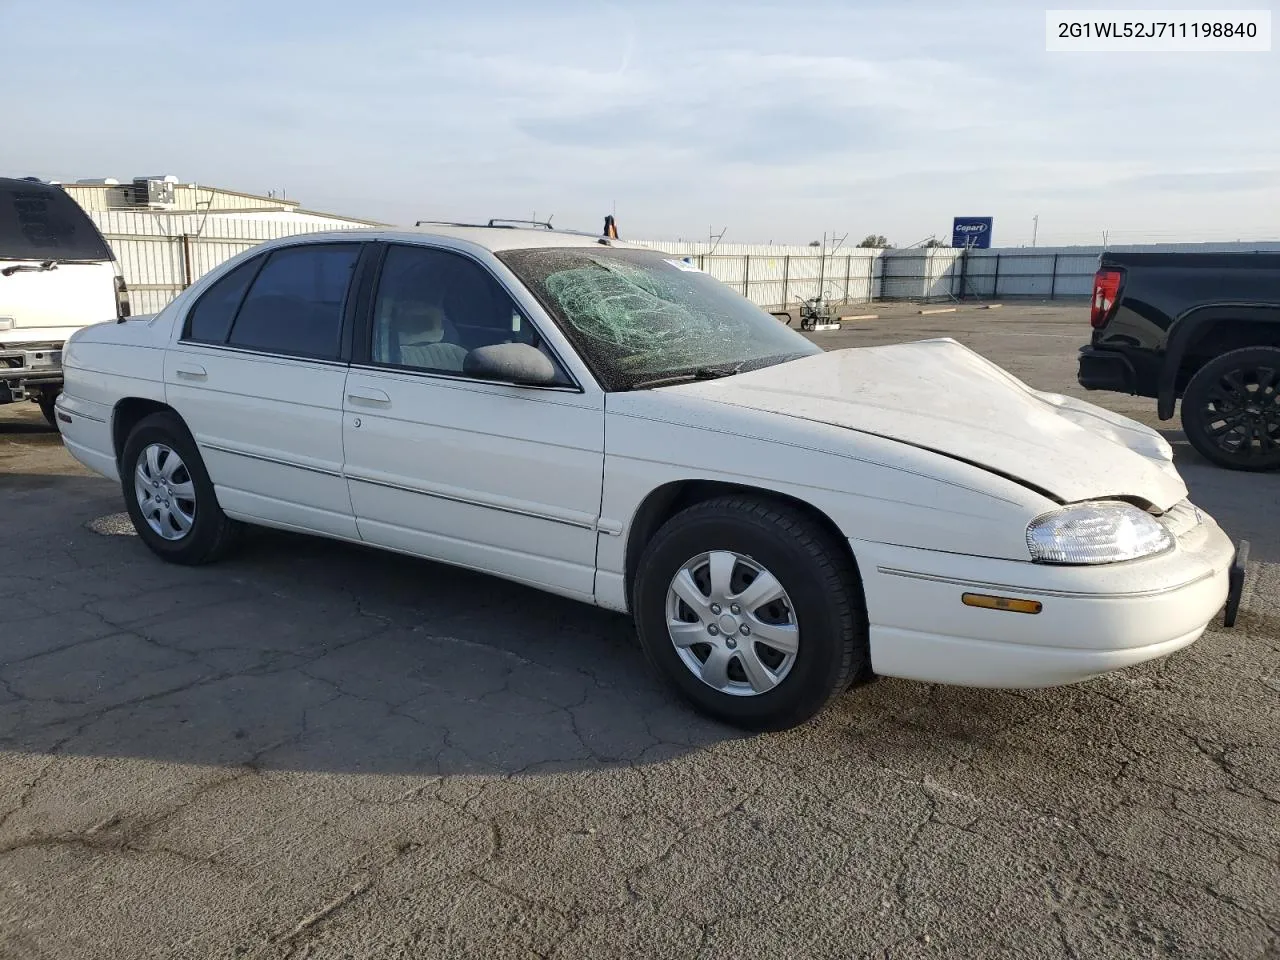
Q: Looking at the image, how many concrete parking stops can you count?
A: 3